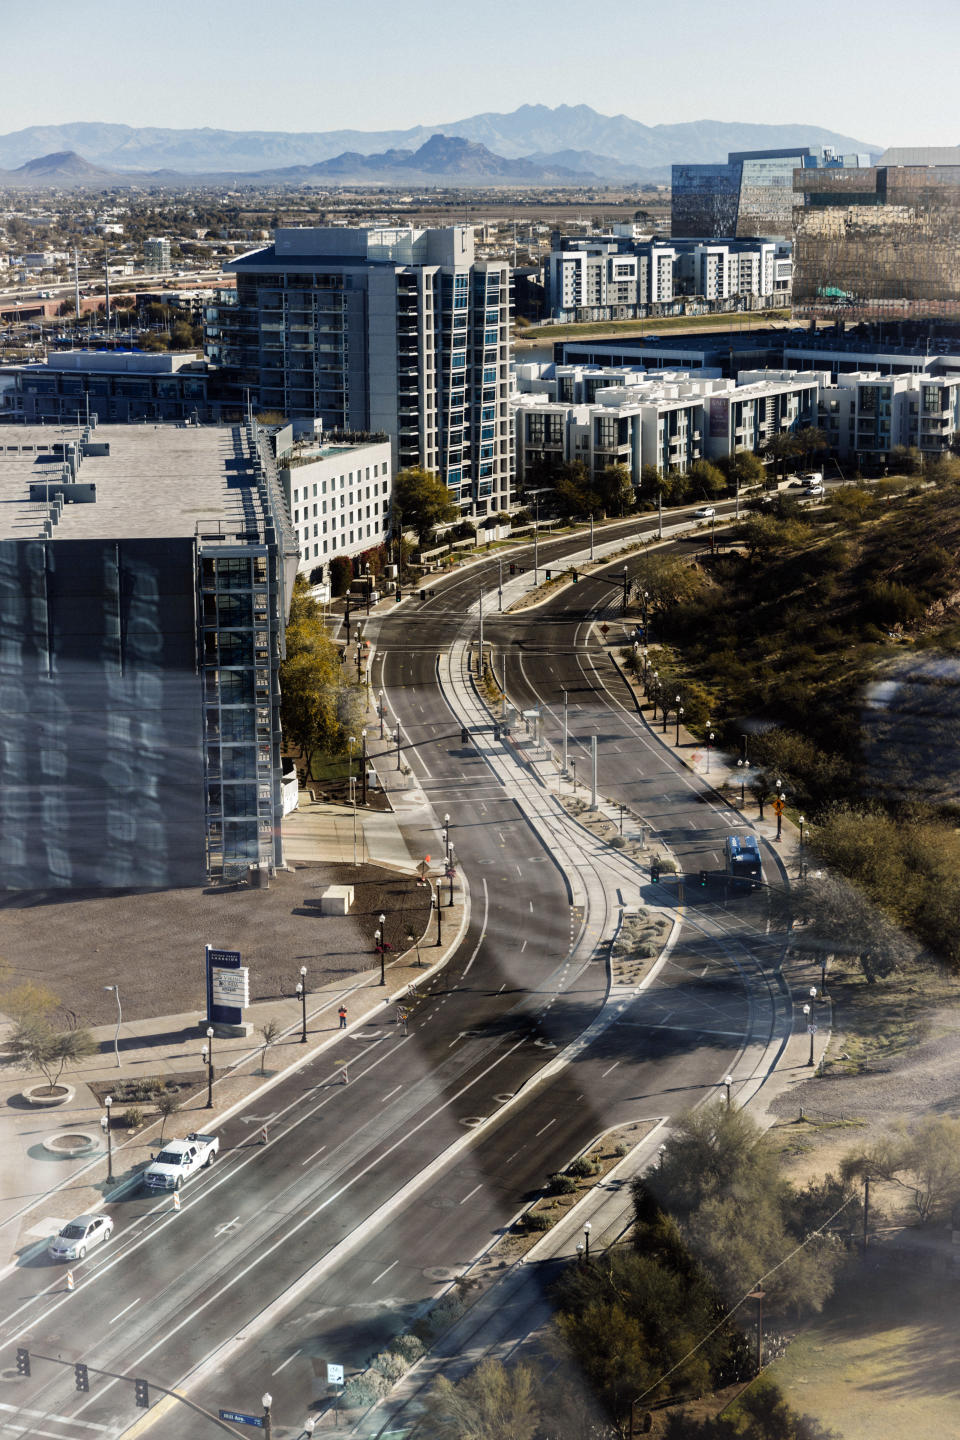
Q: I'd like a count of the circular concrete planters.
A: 2